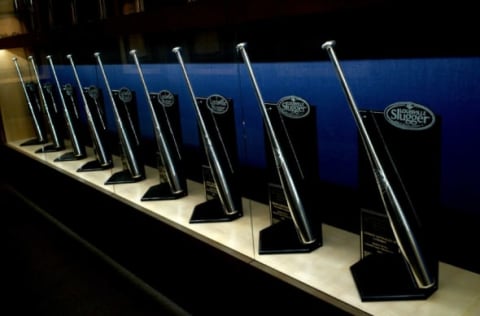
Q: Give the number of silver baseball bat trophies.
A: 9